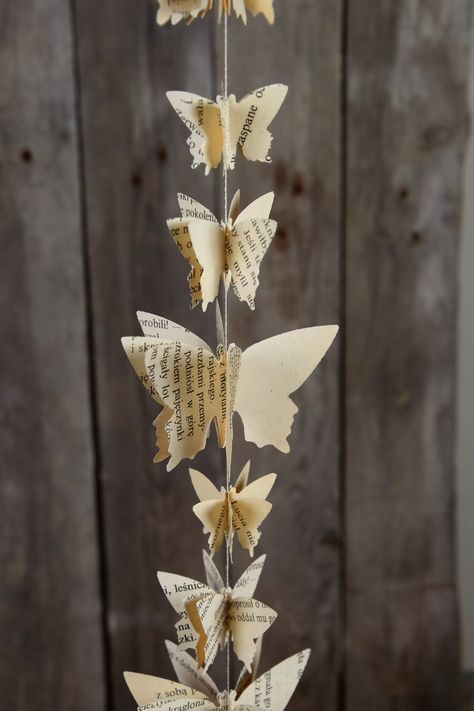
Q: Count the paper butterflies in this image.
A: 7